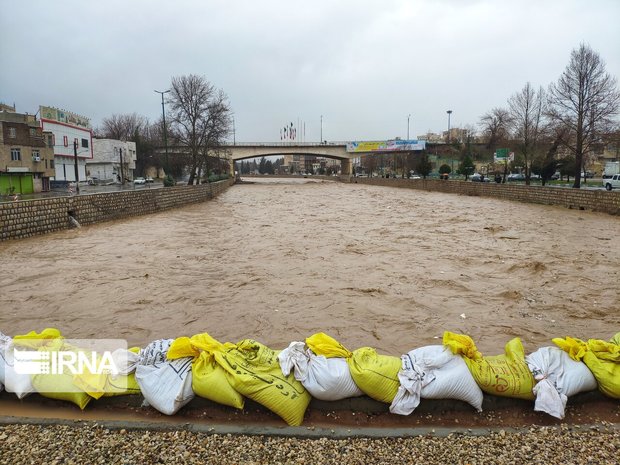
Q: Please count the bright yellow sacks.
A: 7